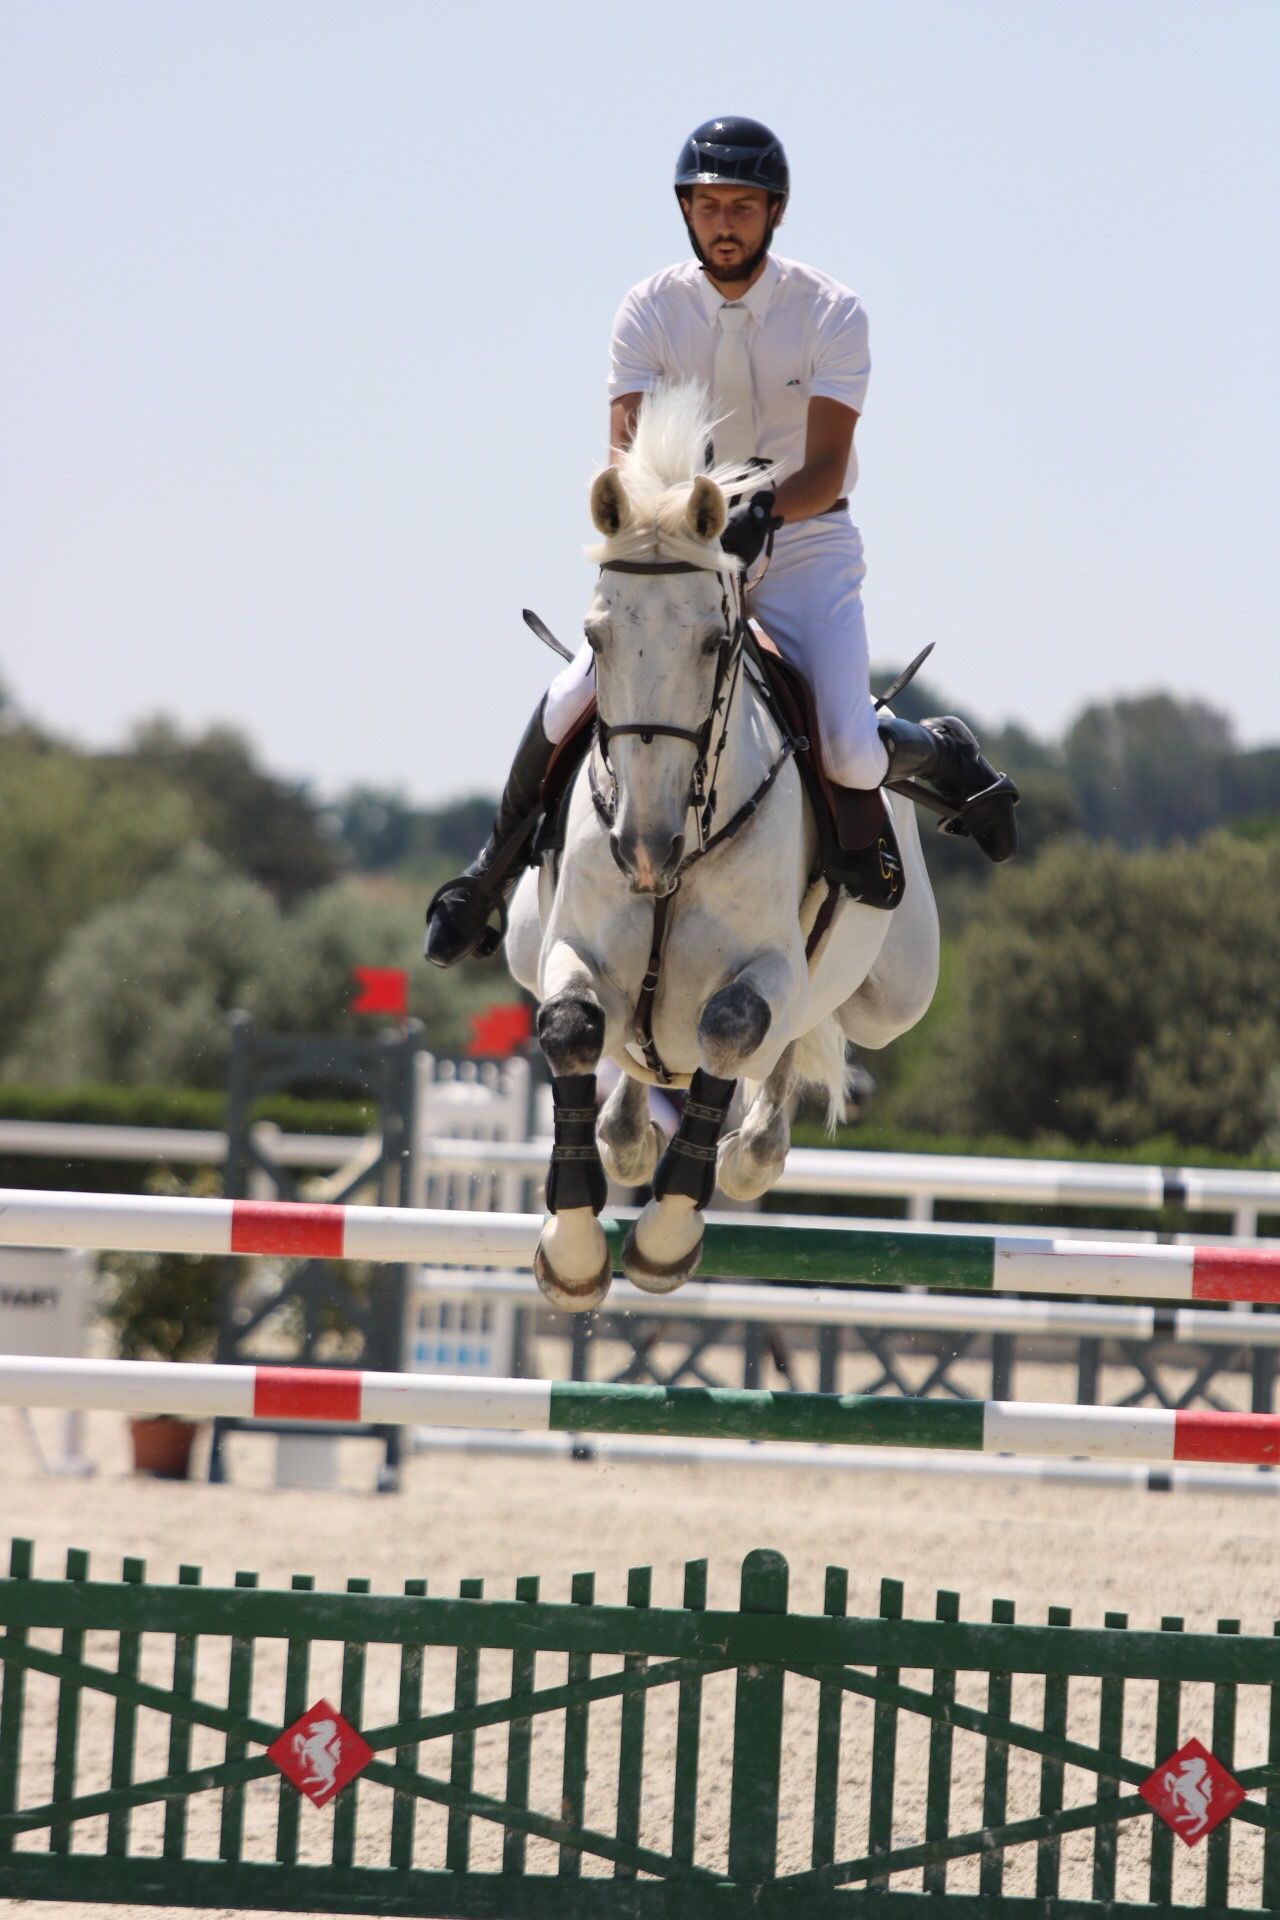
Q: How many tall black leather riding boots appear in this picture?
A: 2